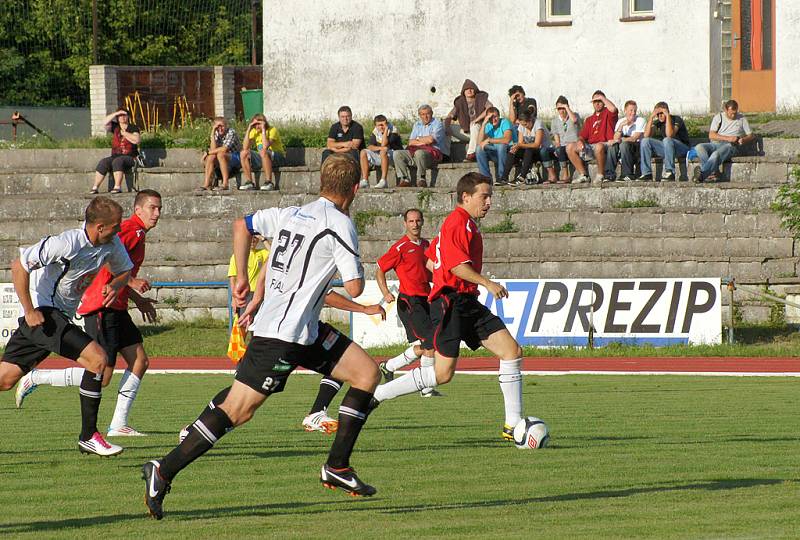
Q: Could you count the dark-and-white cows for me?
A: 0